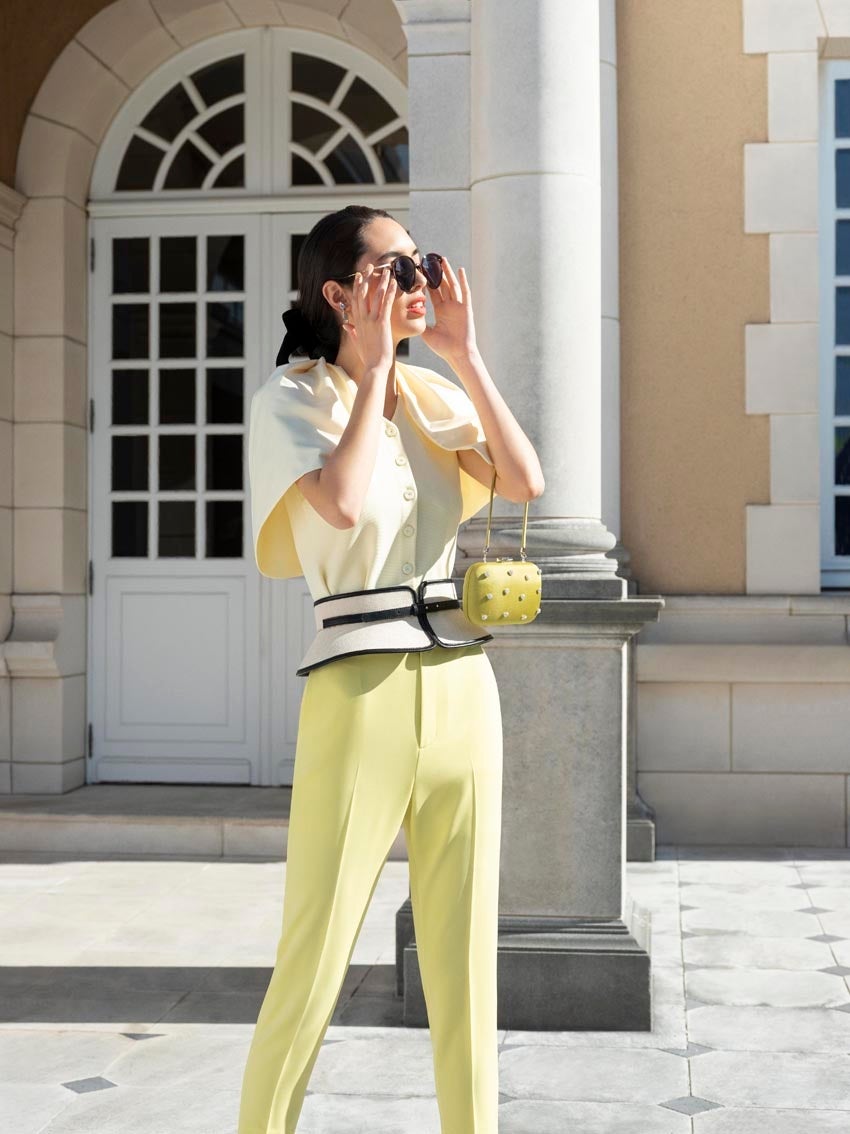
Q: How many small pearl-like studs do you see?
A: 12